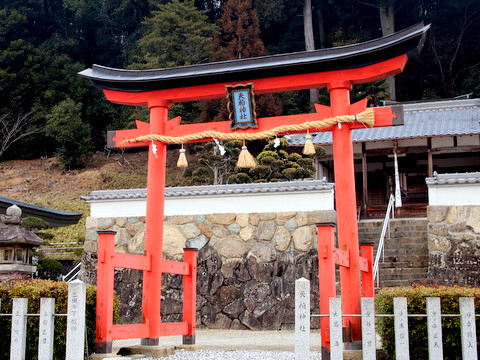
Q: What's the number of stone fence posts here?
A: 9